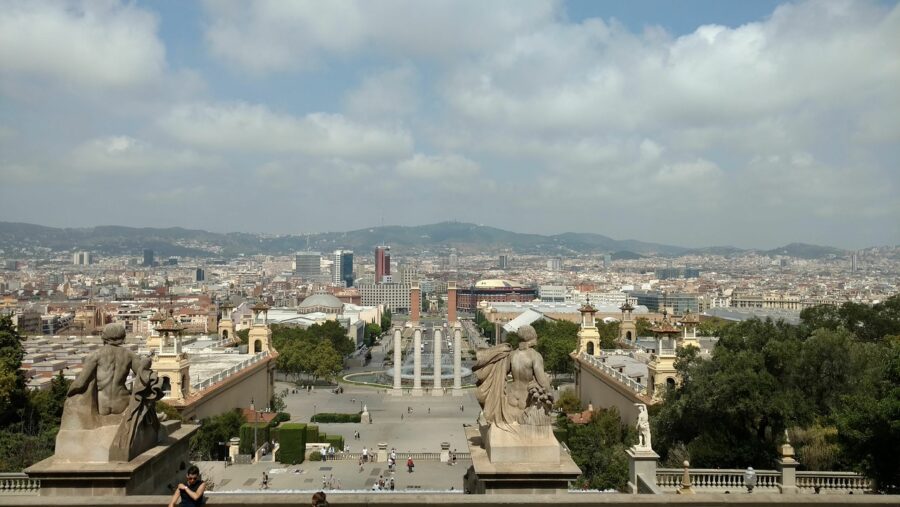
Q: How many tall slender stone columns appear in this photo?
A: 4